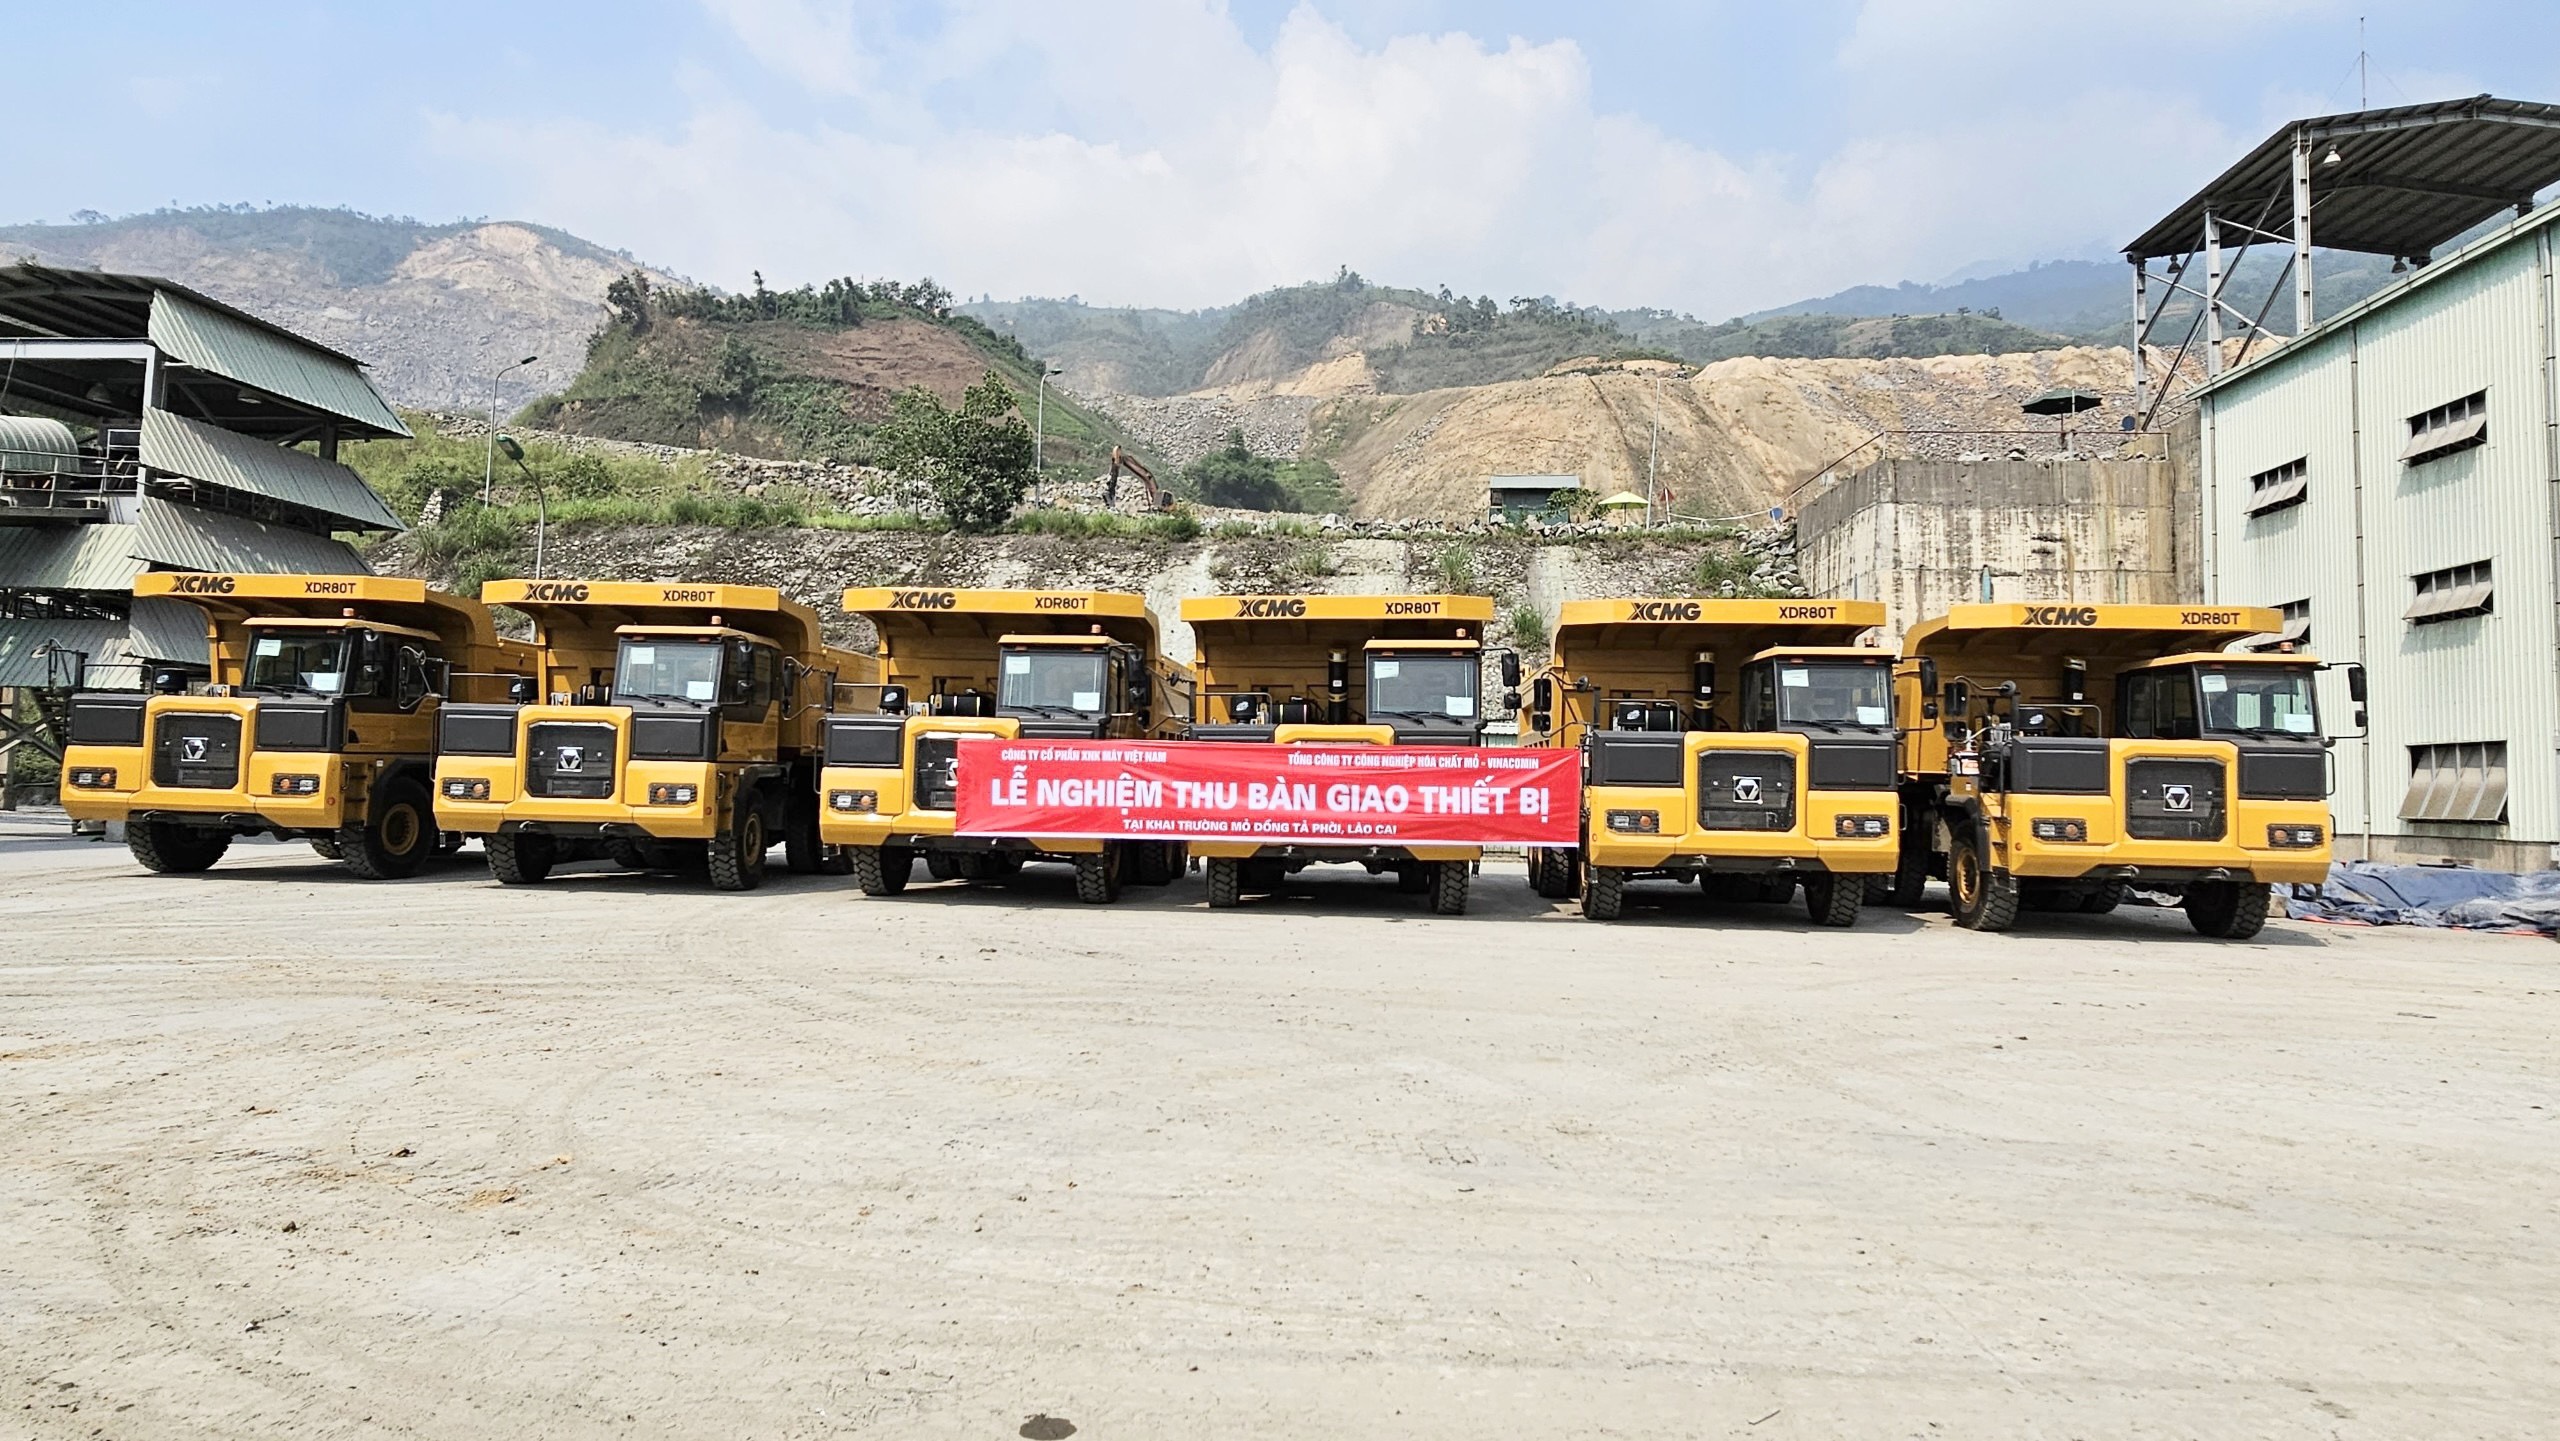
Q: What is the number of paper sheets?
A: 12